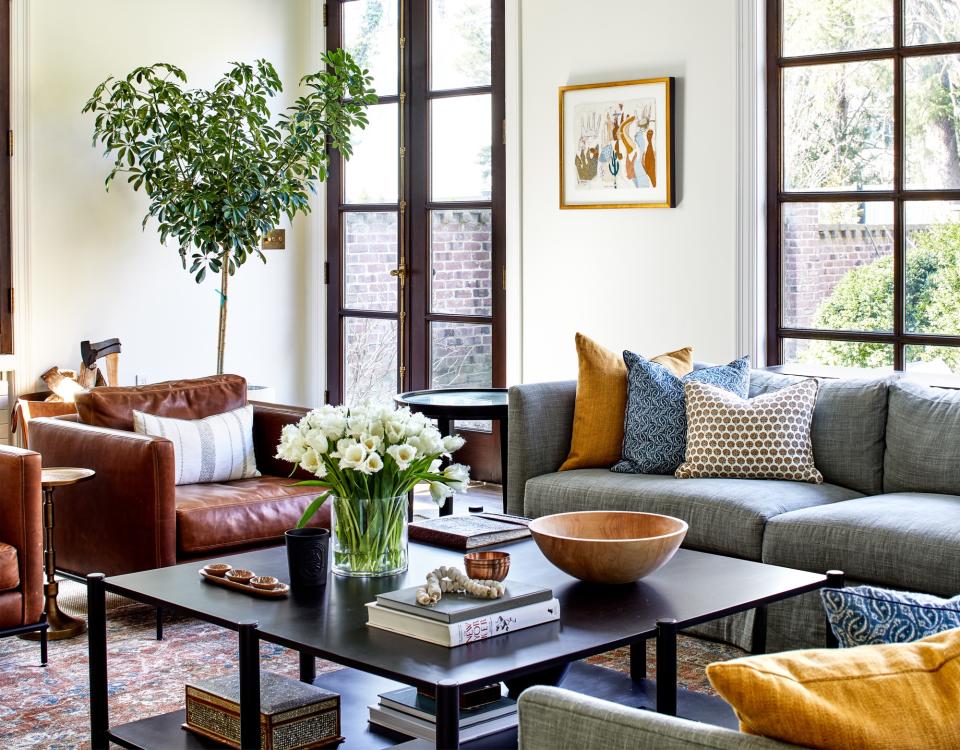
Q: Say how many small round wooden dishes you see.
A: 3